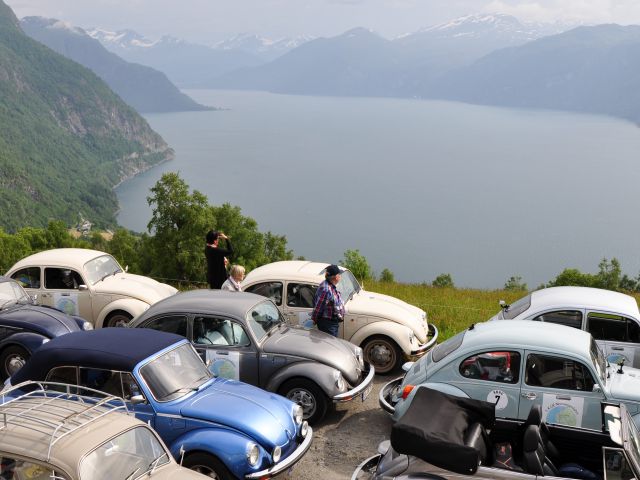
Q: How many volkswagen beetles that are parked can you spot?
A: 9